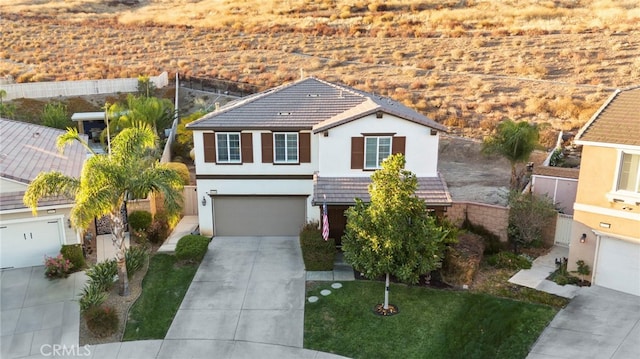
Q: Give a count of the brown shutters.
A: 6